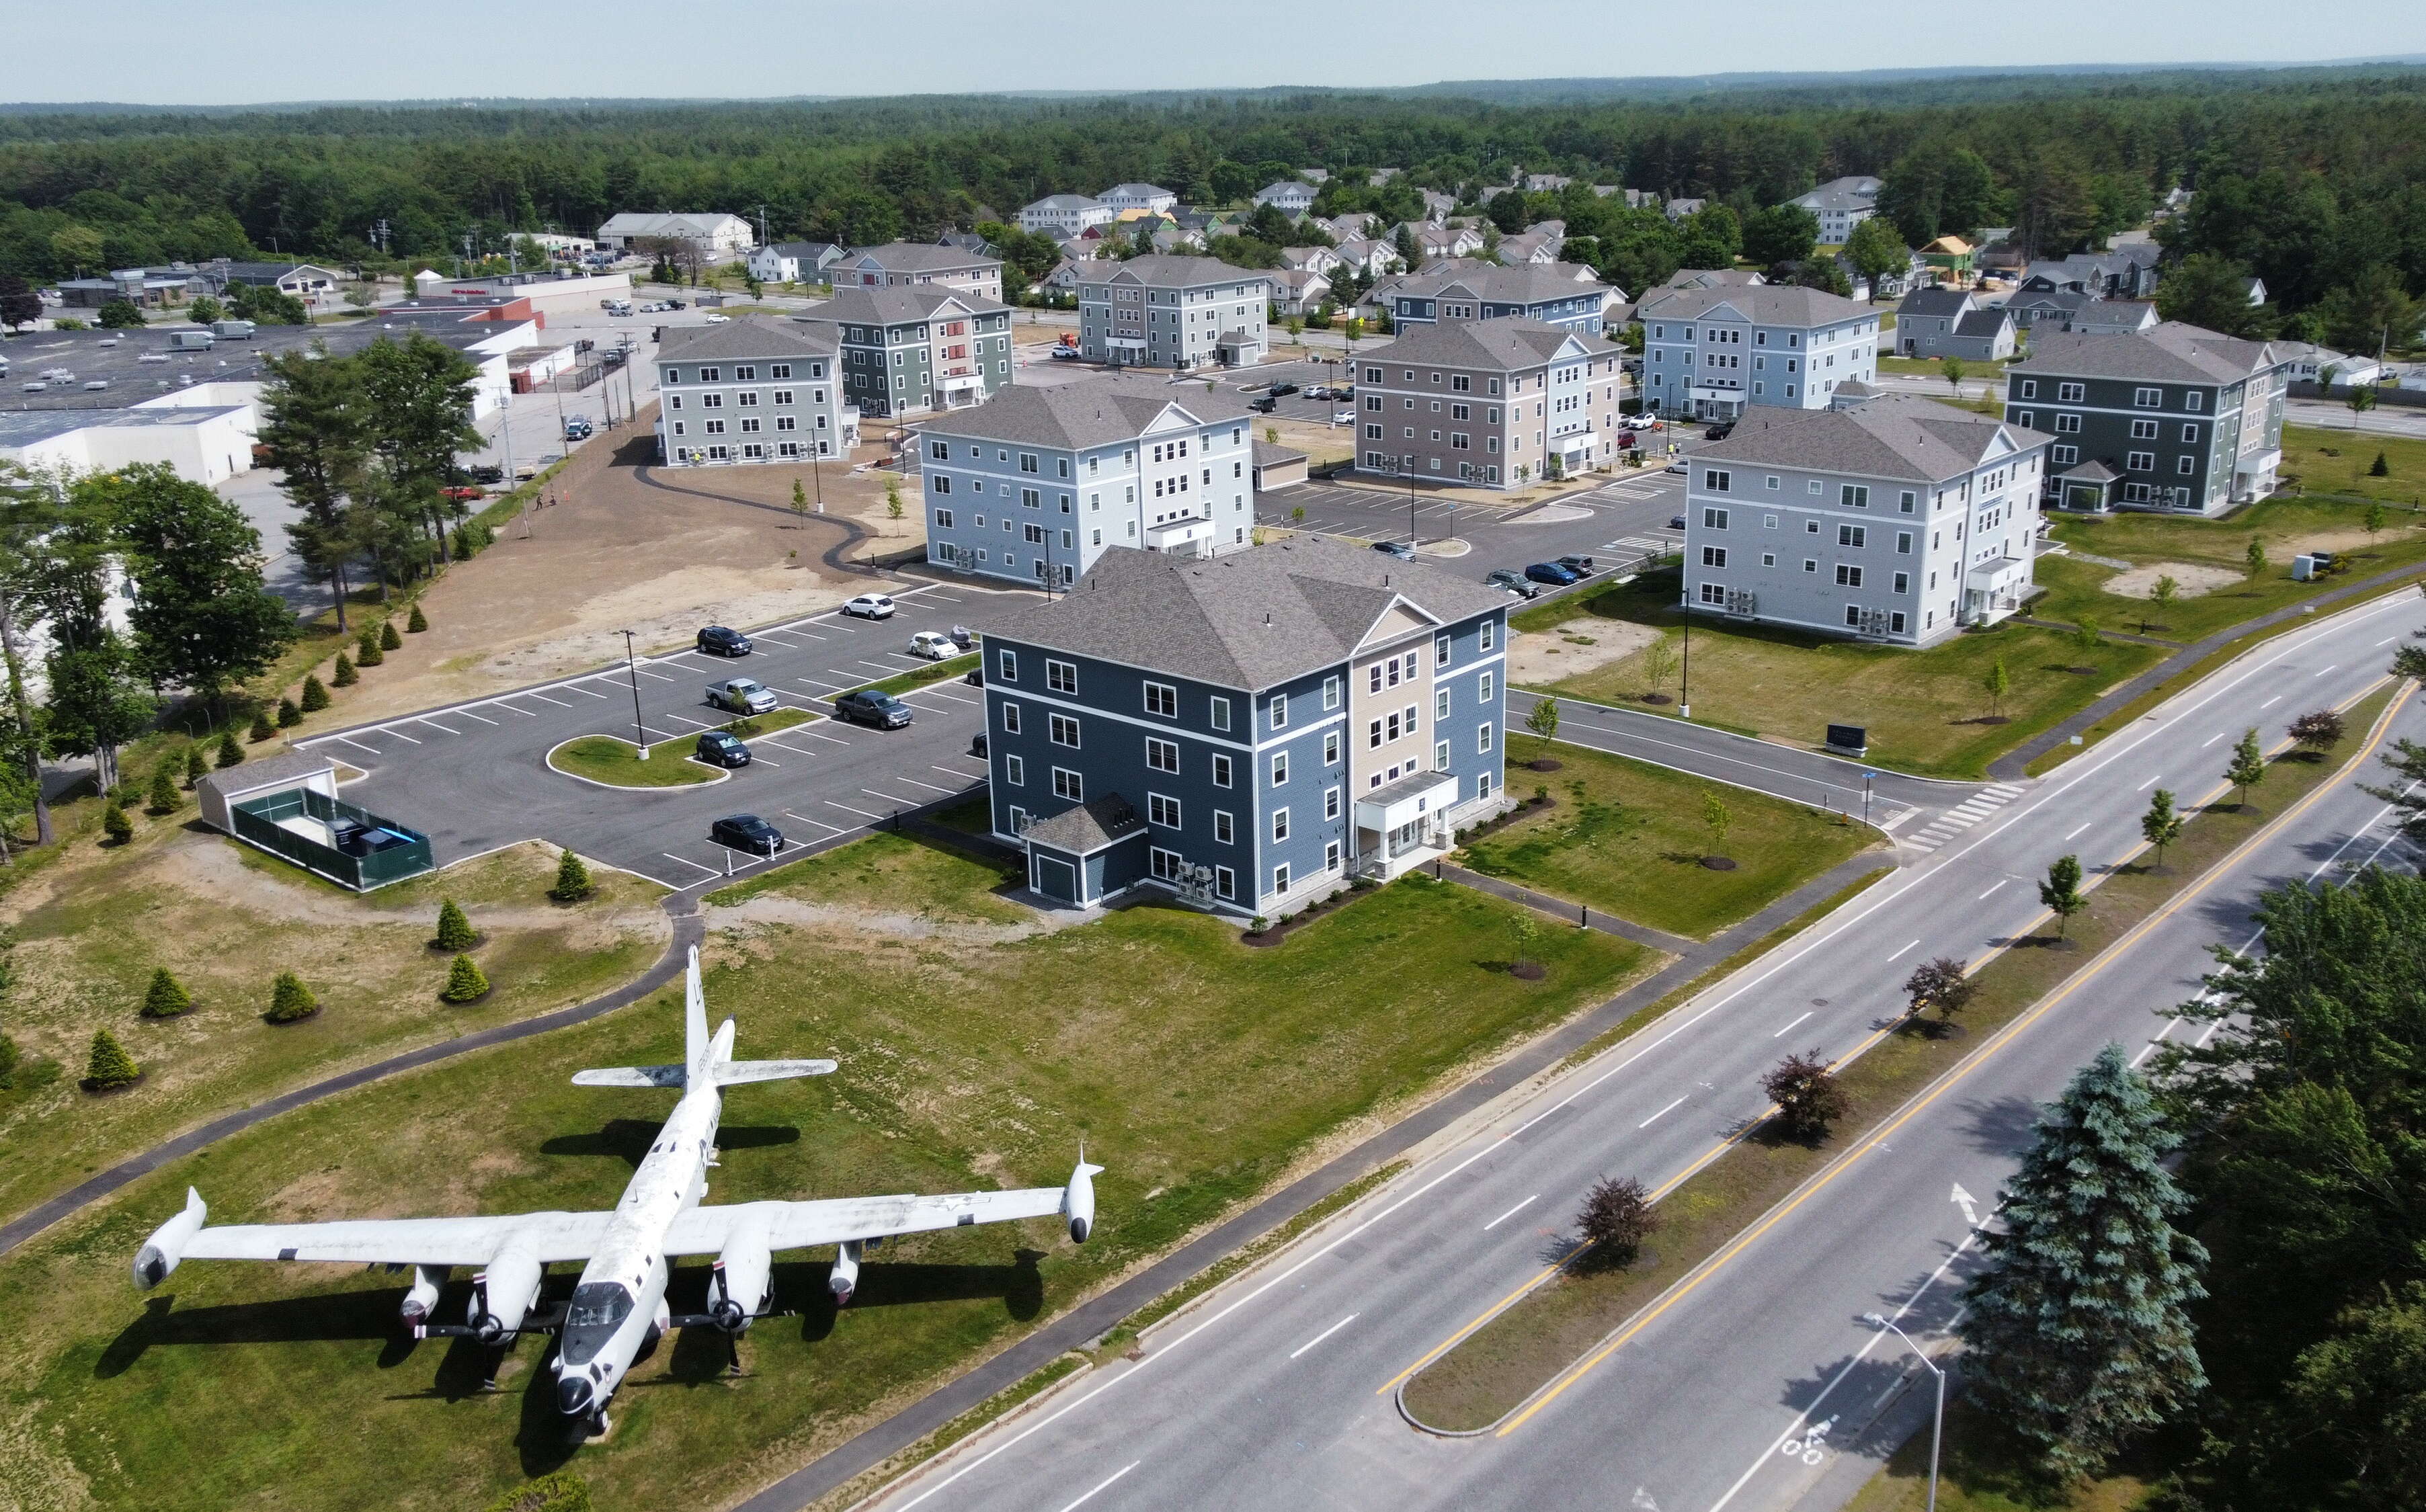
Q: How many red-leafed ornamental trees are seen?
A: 4